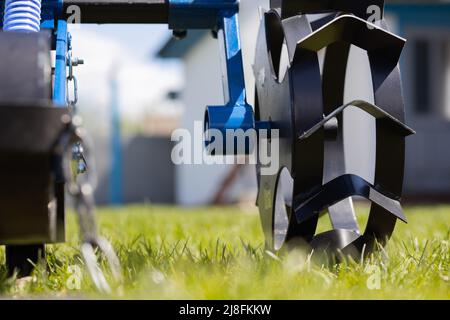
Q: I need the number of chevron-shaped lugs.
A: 3